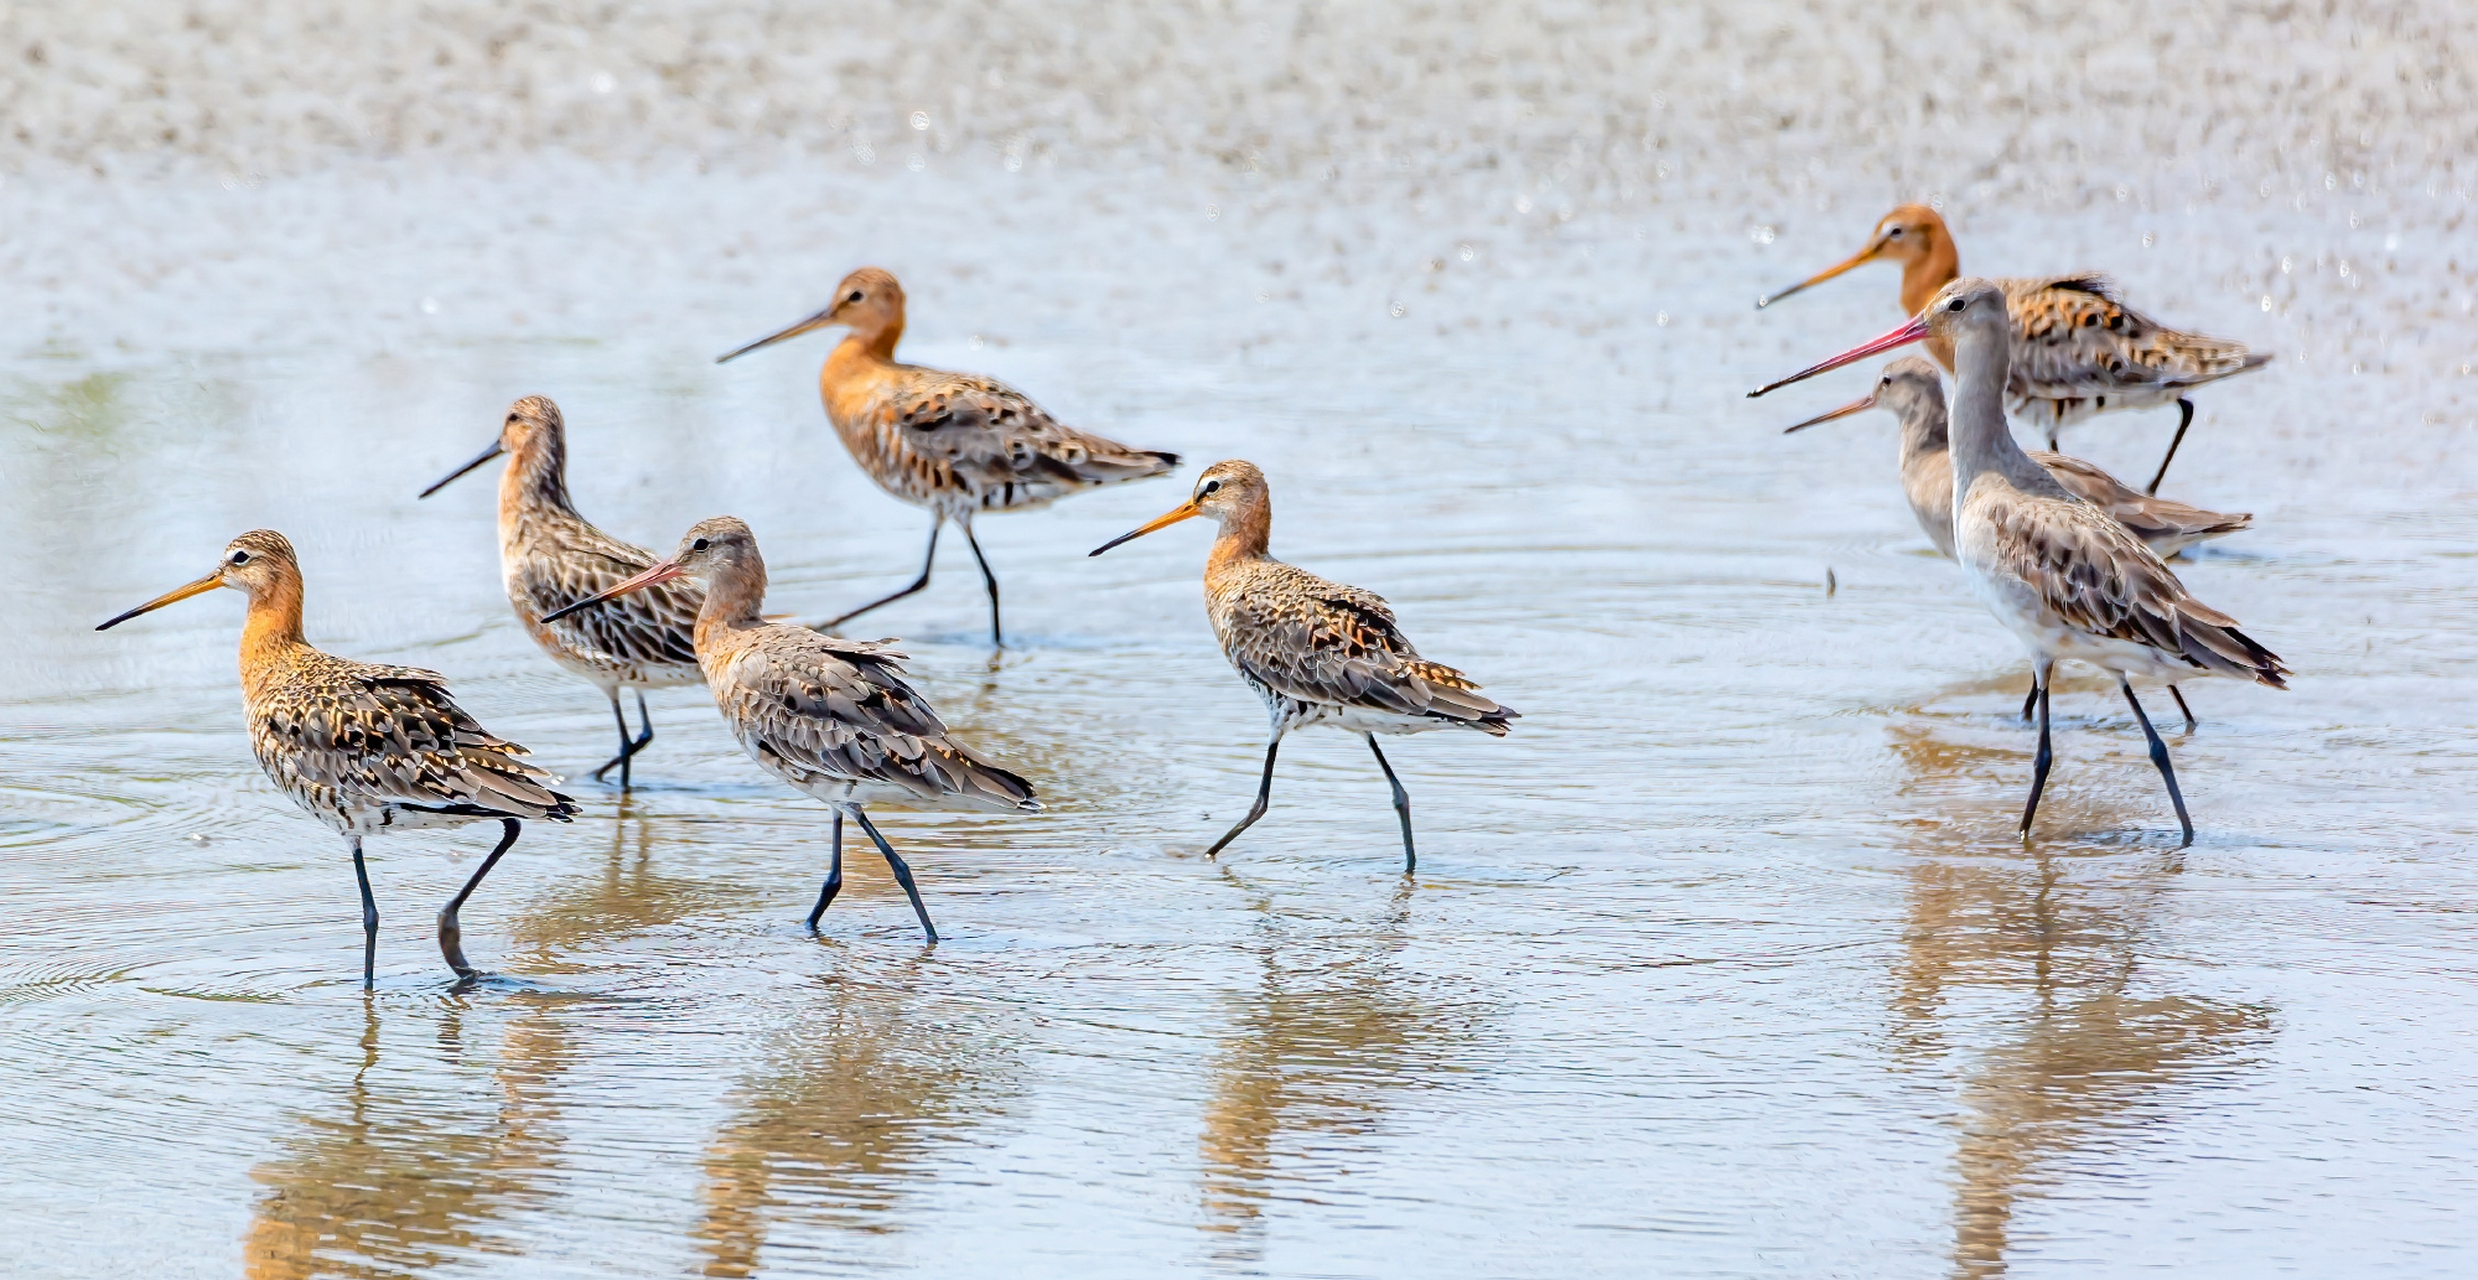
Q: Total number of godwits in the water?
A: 8